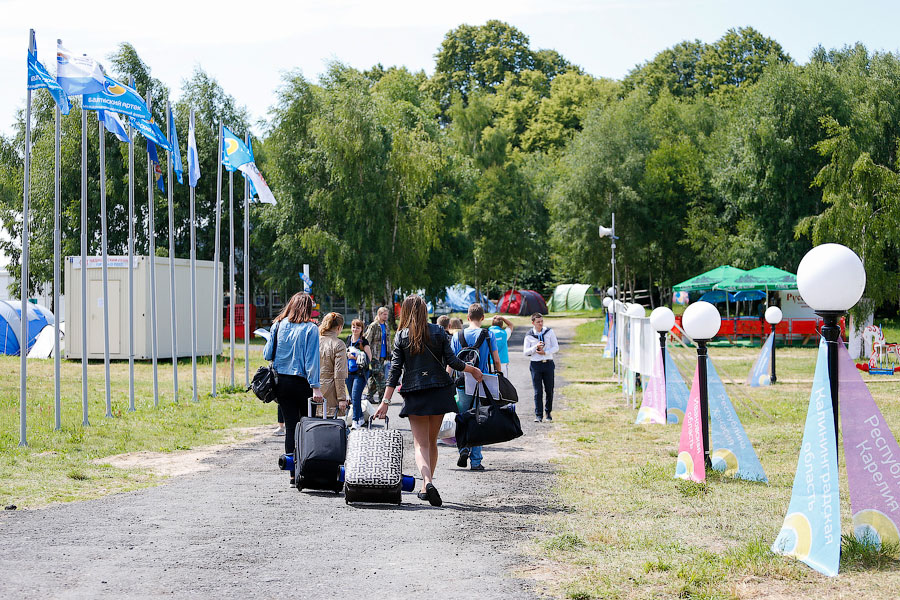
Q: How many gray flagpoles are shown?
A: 11